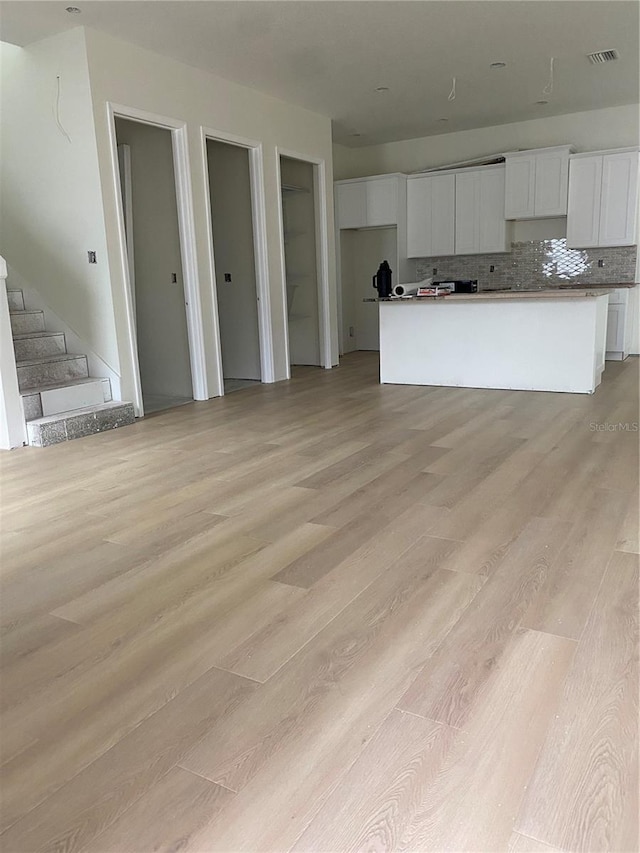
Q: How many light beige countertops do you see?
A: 1